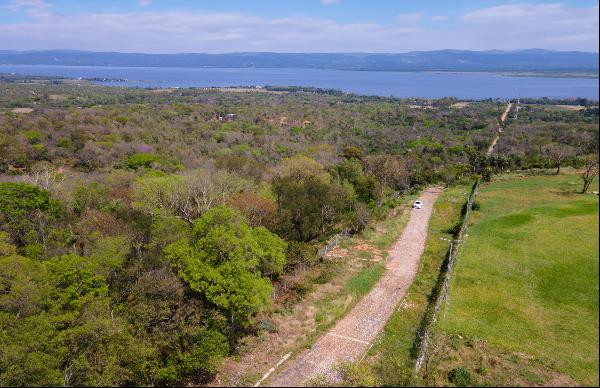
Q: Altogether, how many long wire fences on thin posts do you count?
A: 1